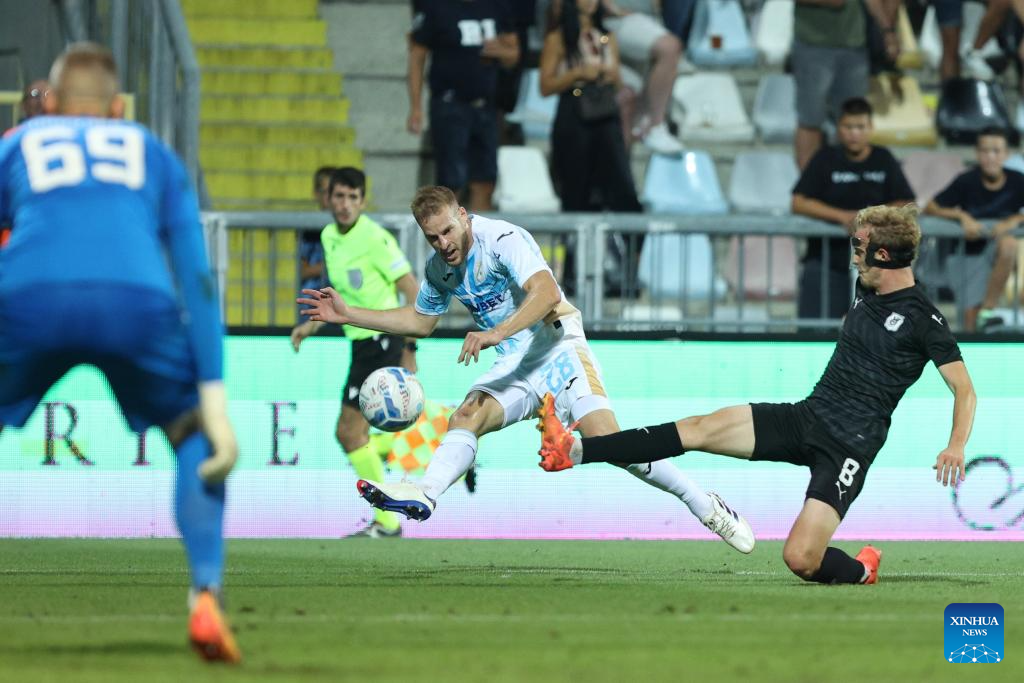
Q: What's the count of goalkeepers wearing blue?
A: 1